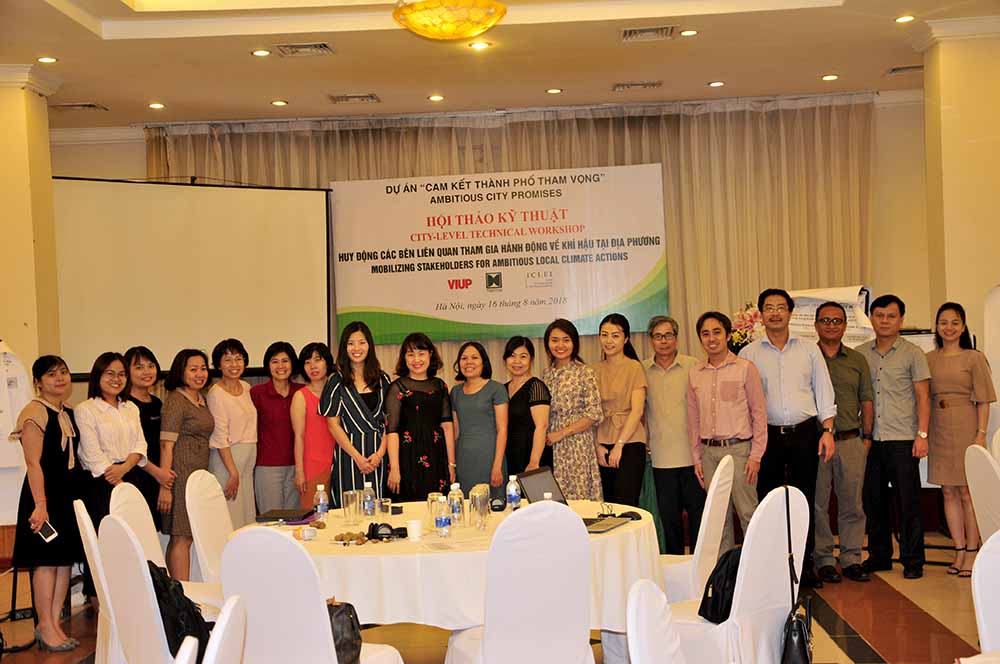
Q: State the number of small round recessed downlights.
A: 11